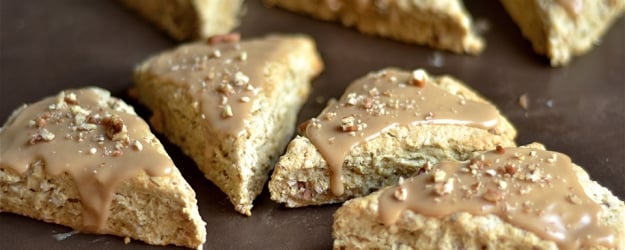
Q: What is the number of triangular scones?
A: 7